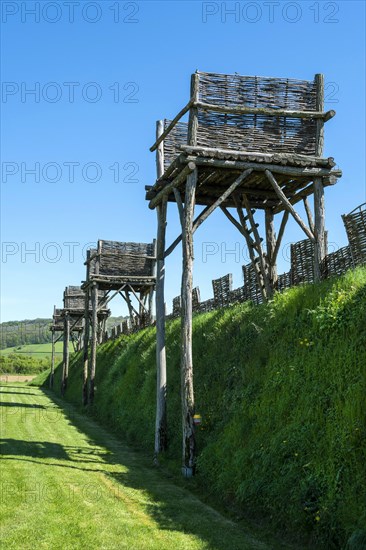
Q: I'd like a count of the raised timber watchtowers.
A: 4